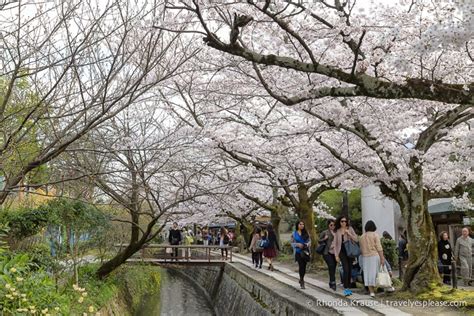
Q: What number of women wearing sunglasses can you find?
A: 2